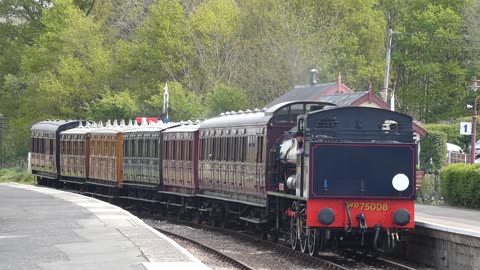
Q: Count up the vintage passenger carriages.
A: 6